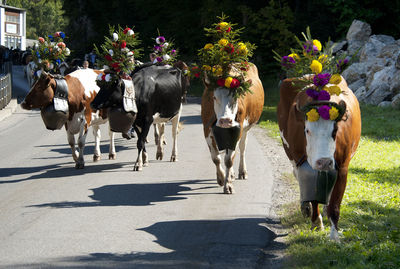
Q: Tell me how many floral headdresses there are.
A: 5